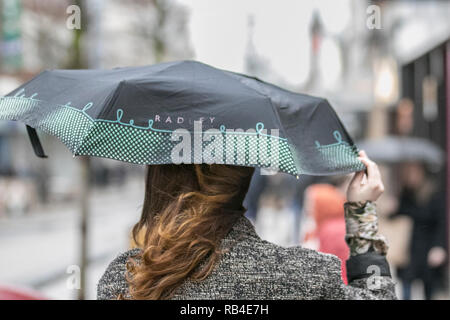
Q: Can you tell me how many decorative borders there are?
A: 1